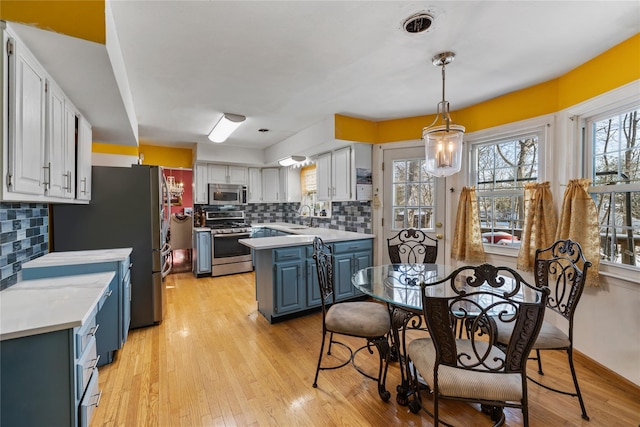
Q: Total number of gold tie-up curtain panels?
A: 3